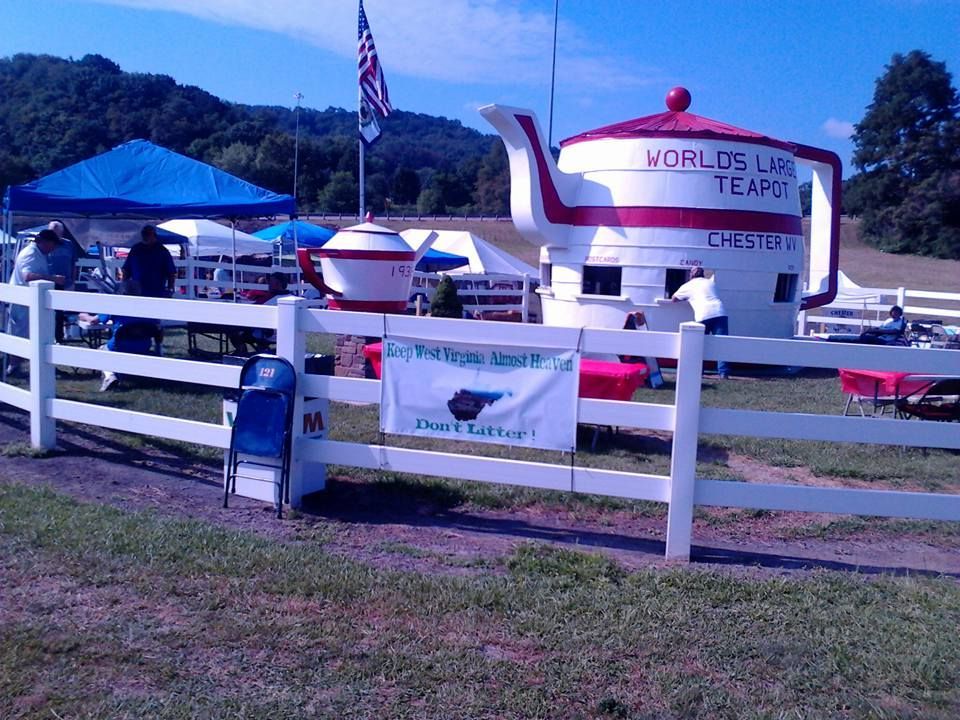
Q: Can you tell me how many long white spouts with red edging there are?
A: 1